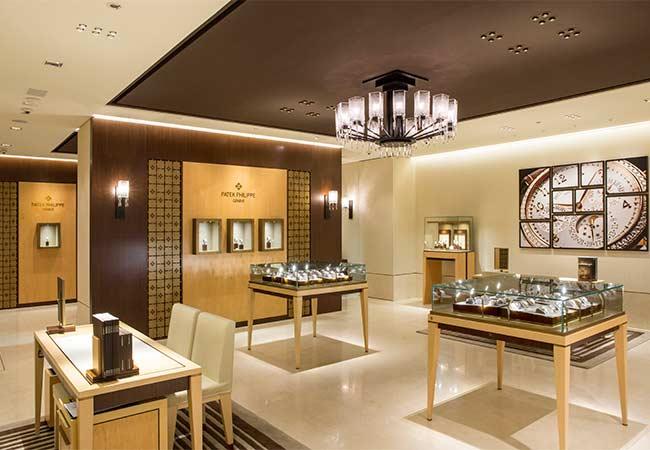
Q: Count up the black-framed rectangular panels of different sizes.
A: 9